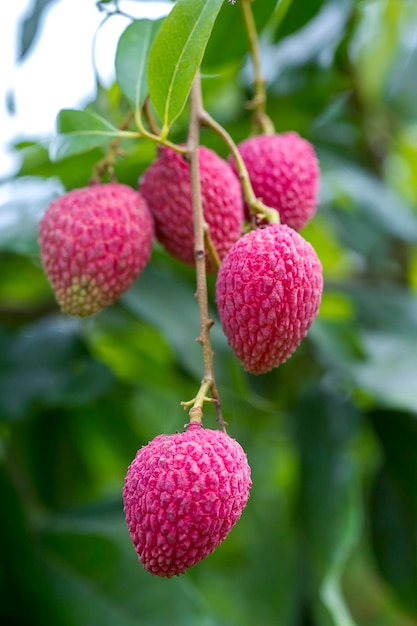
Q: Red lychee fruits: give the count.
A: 5